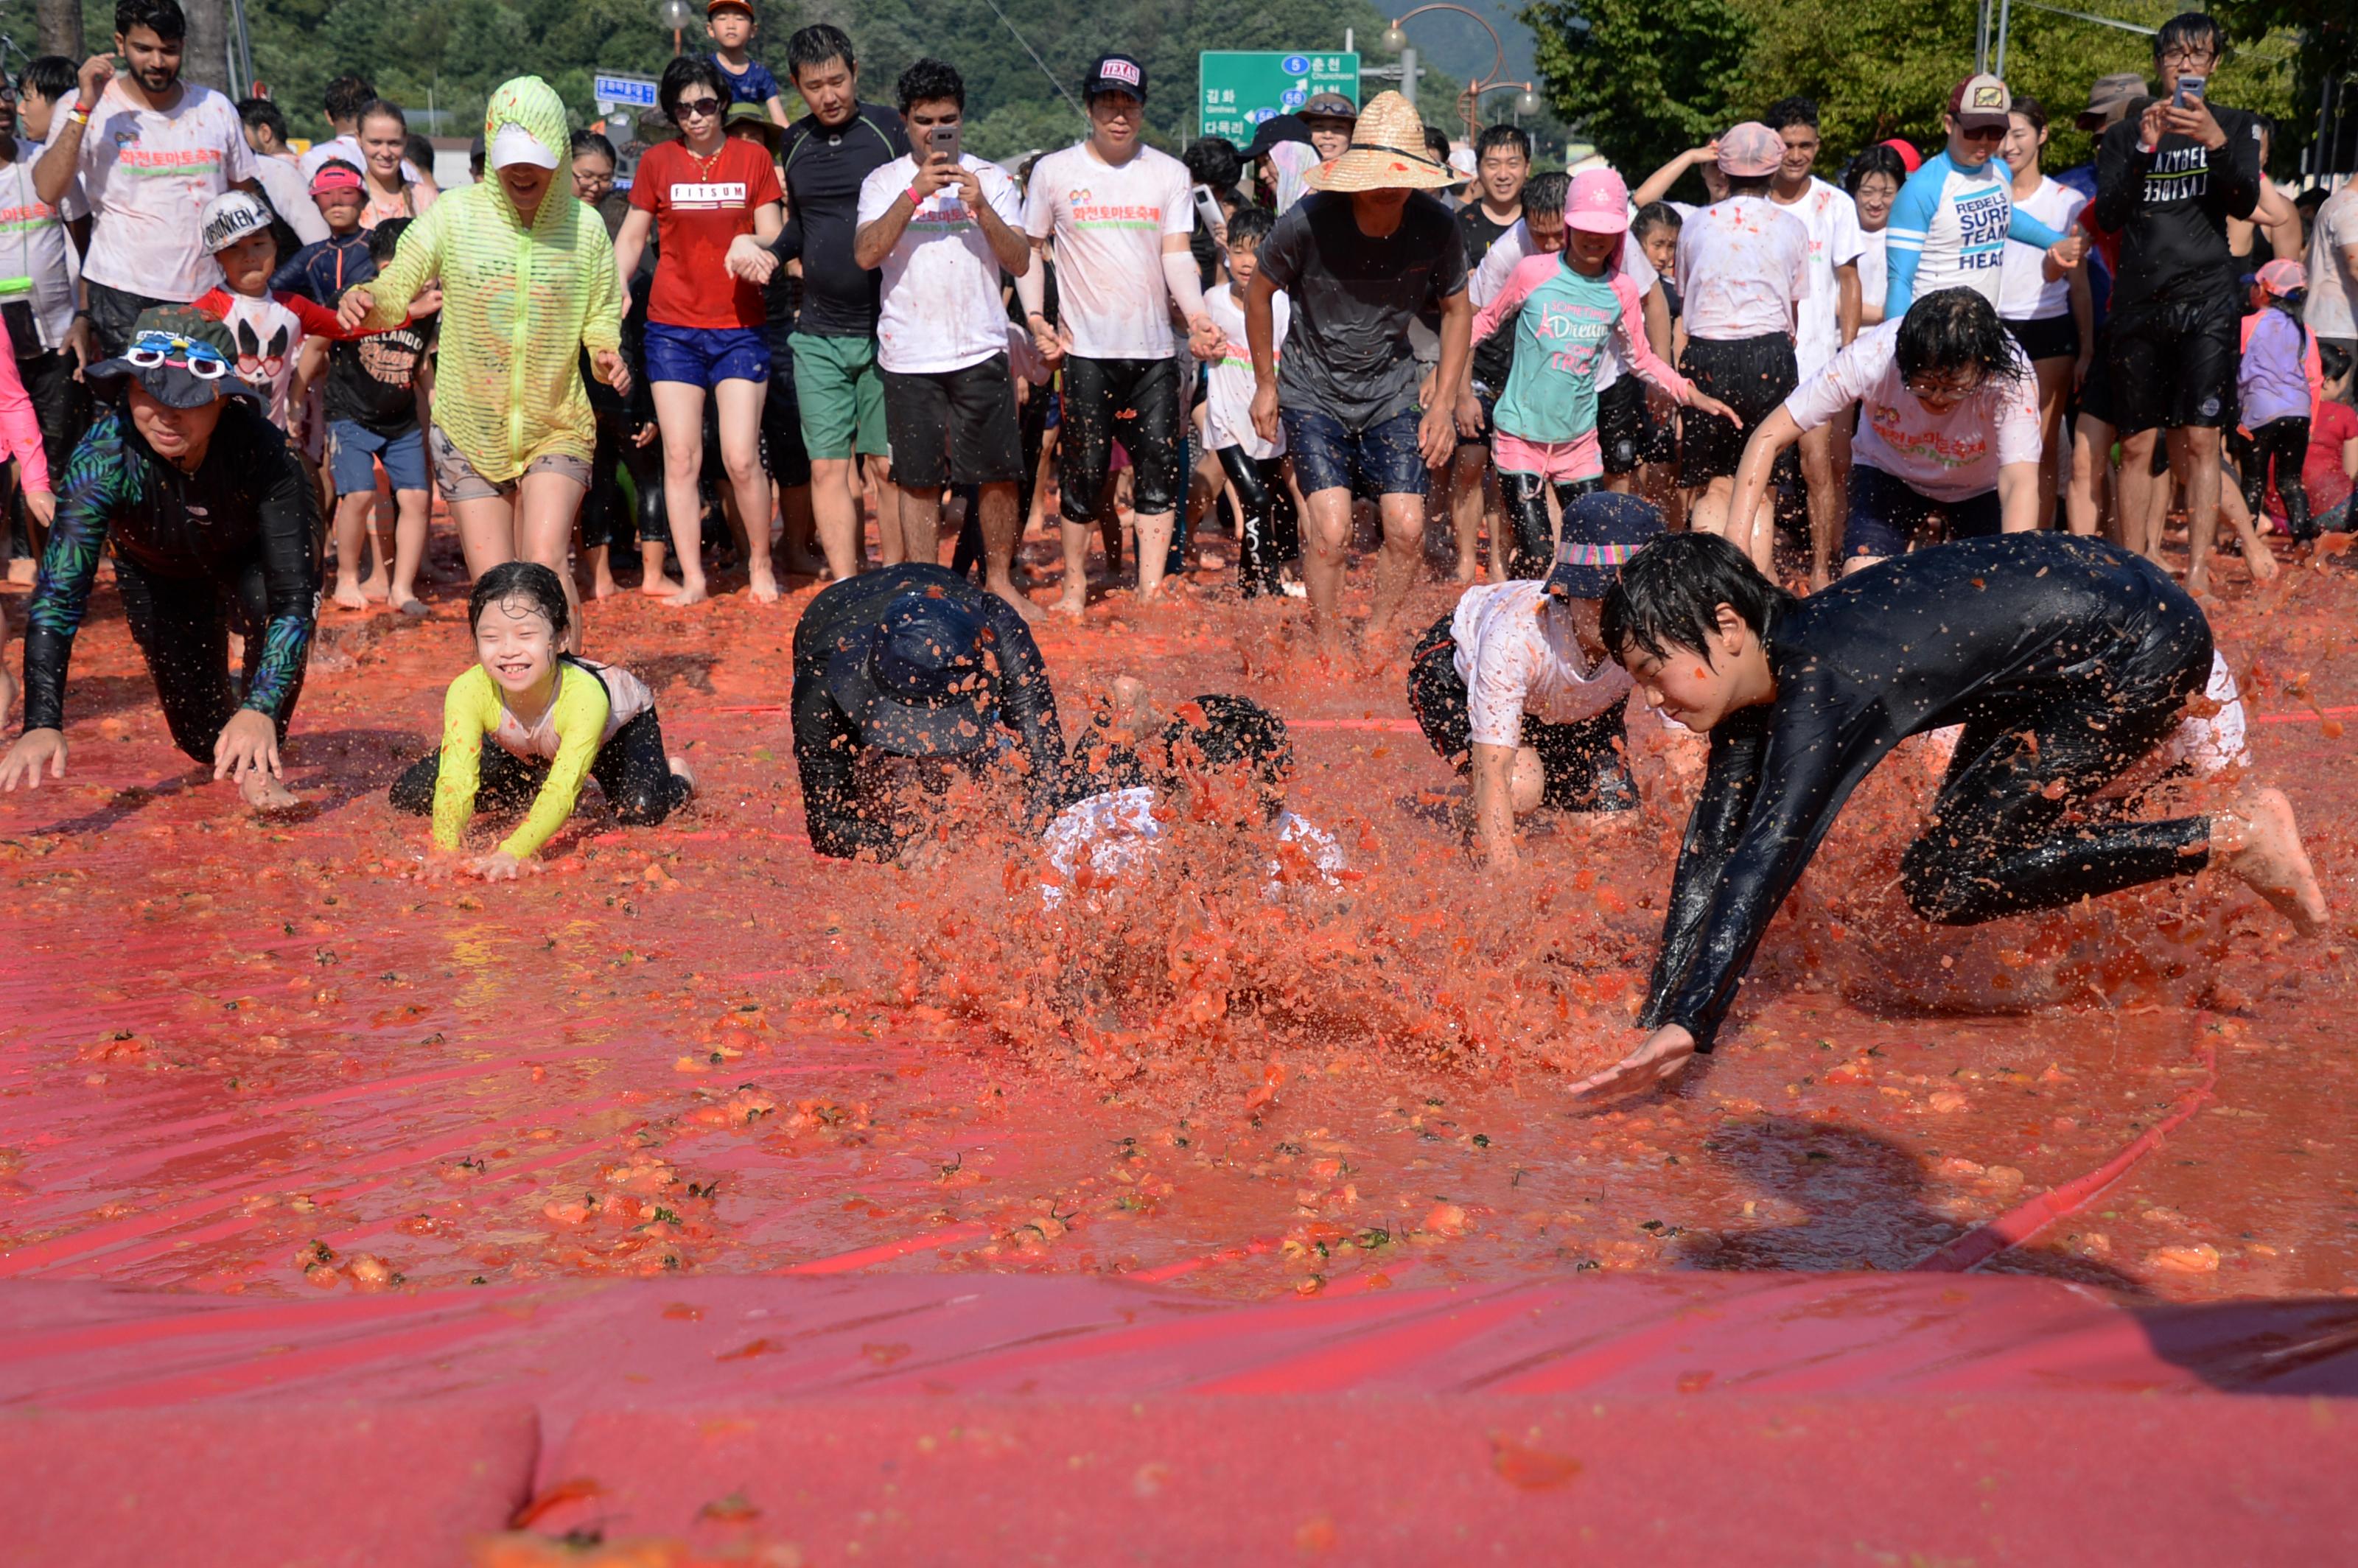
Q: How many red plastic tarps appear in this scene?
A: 1